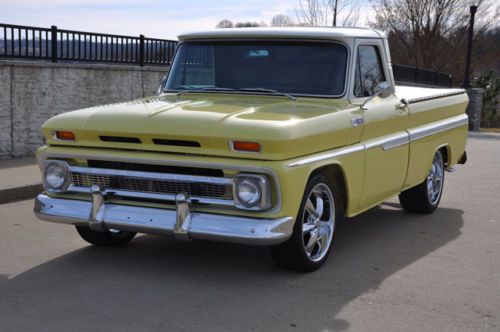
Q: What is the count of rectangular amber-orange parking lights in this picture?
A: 2